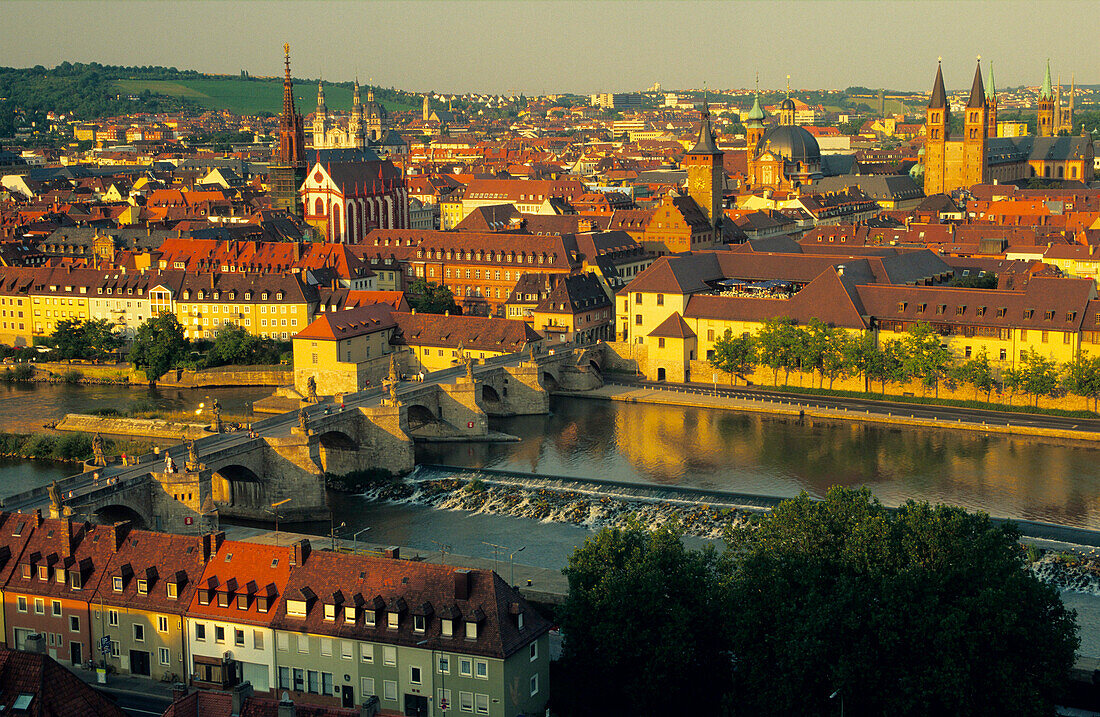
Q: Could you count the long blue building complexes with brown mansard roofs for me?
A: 0